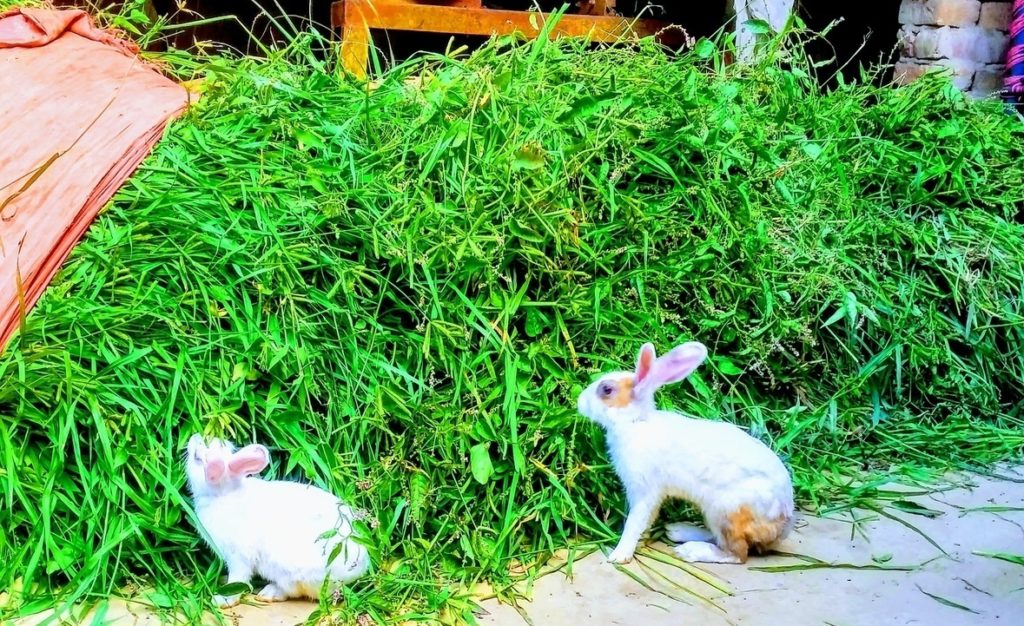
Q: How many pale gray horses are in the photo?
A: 0